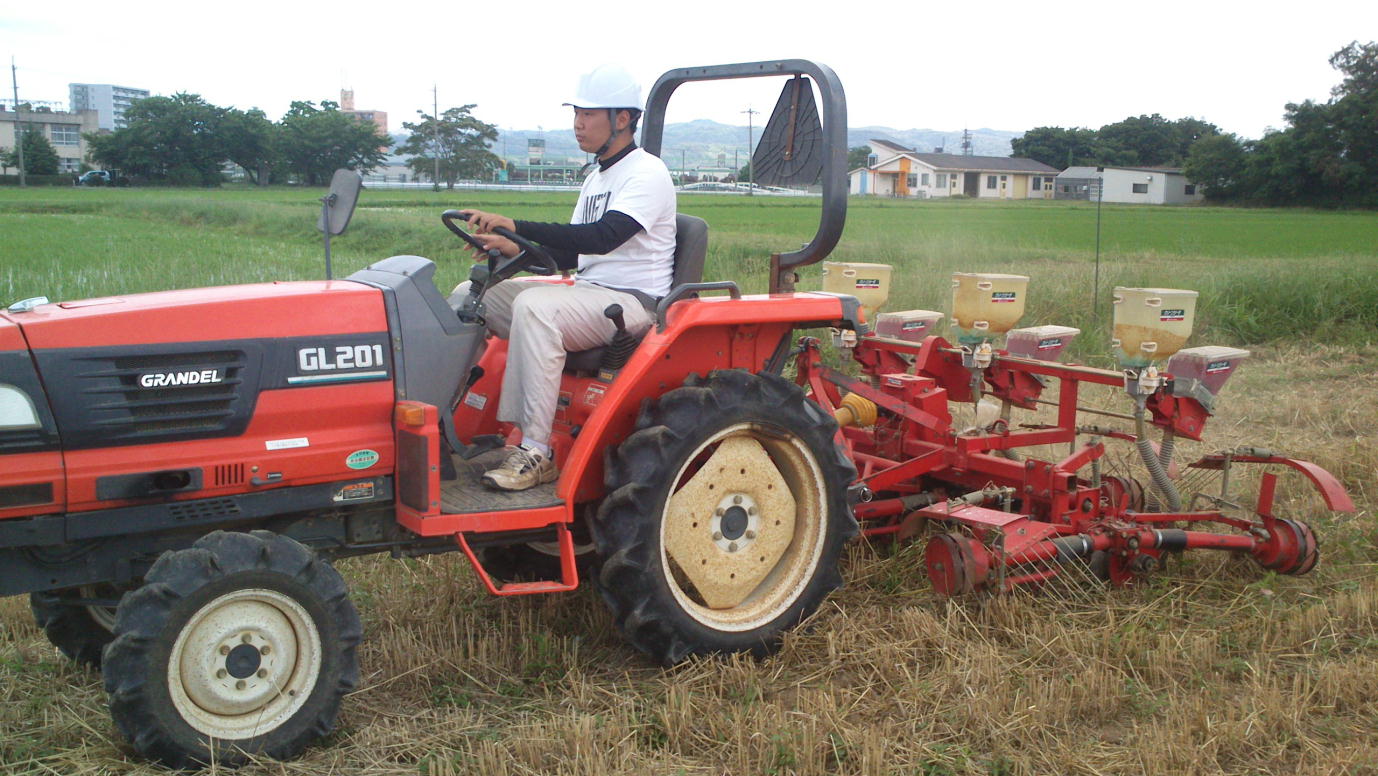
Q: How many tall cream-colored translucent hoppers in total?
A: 3